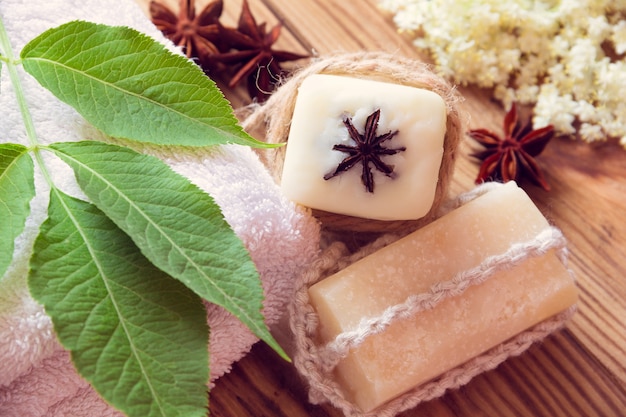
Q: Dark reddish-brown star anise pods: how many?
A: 4